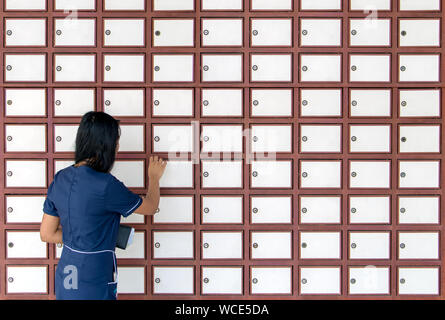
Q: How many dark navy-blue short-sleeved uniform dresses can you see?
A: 1